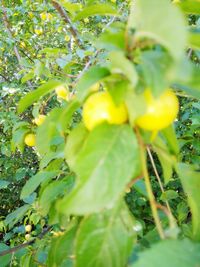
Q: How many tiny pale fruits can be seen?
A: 2